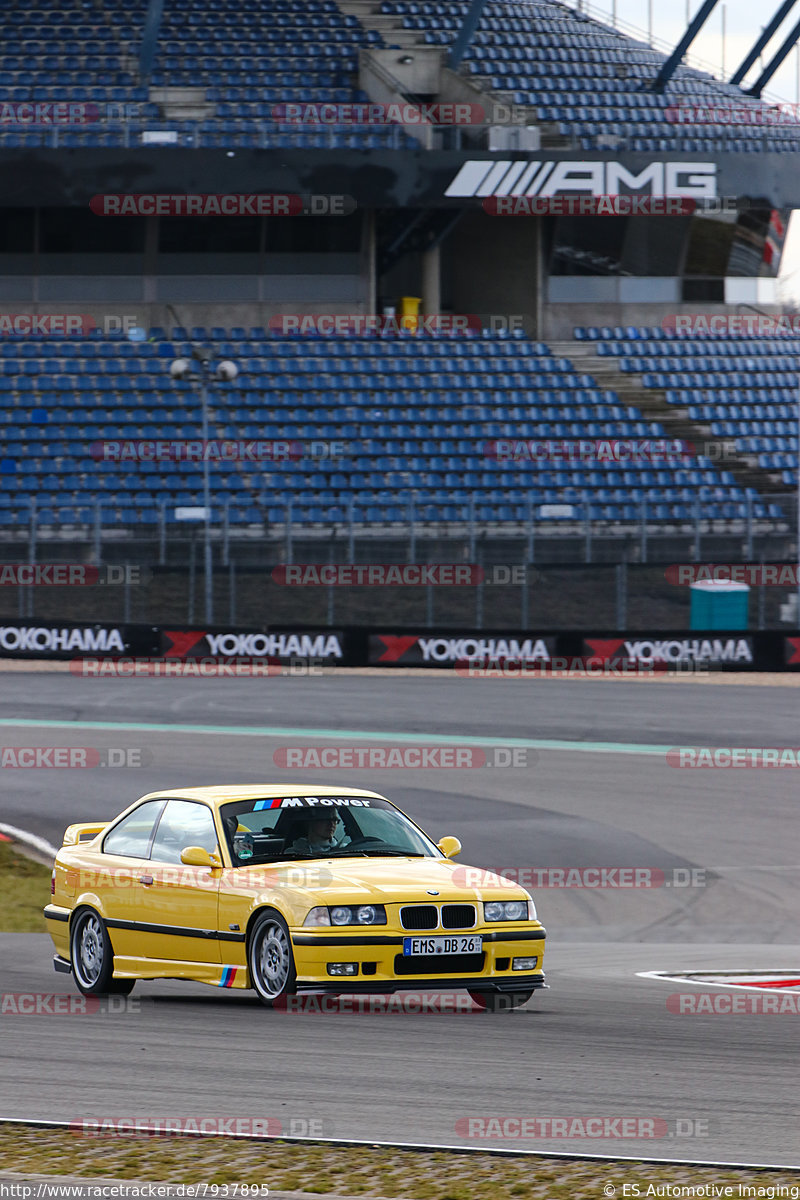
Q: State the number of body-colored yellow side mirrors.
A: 2